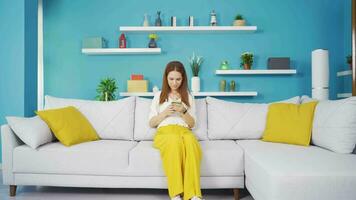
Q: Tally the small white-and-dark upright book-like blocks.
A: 2